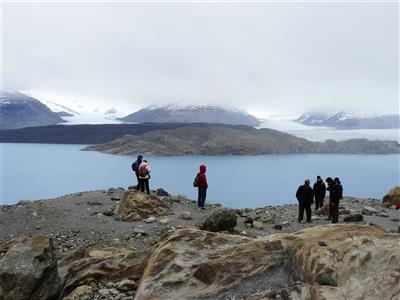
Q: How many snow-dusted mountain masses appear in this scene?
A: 3